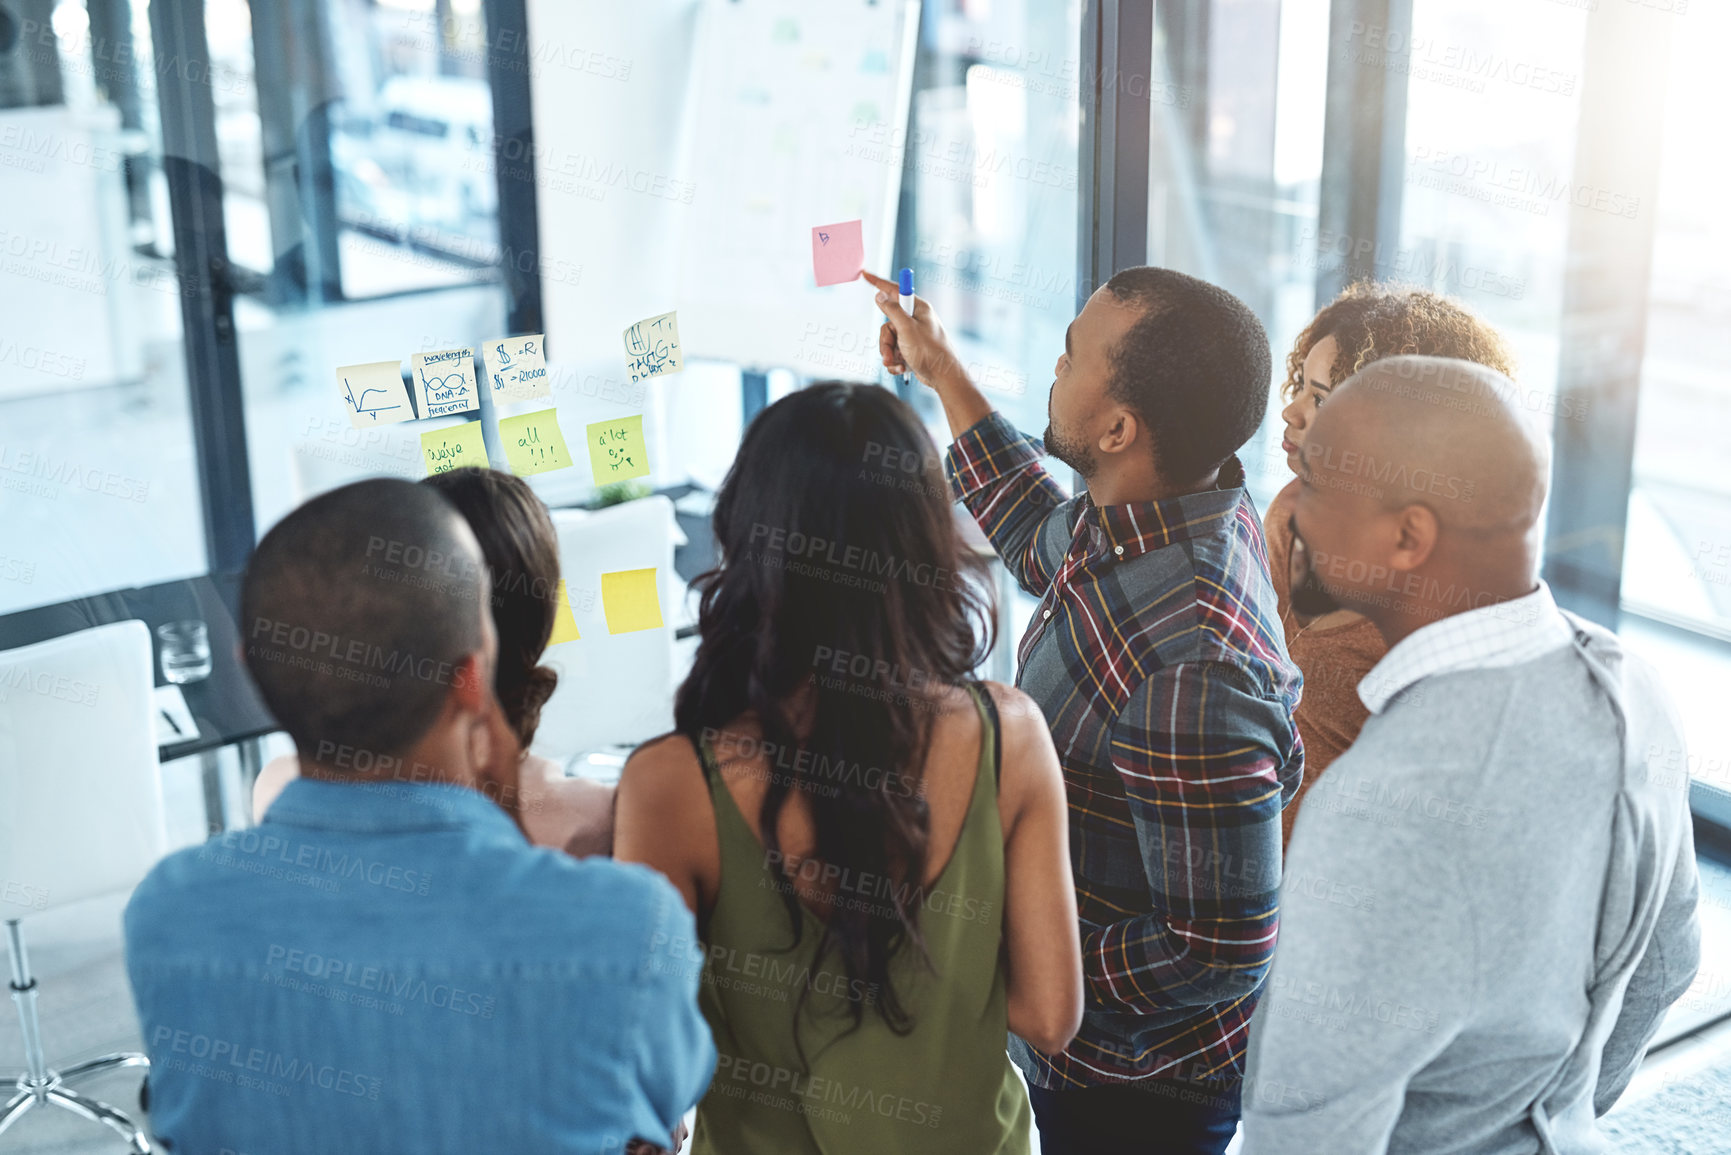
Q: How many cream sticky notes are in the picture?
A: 4